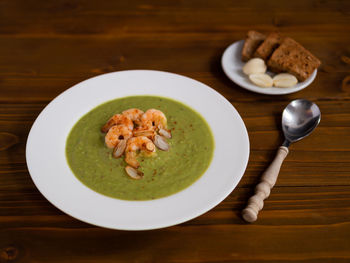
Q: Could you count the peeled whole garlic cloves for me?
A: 3